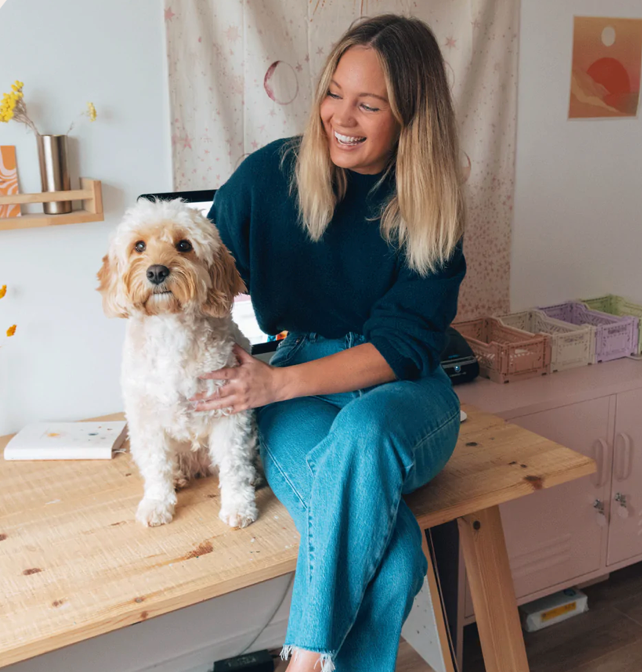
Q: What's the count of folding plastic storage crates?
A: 4